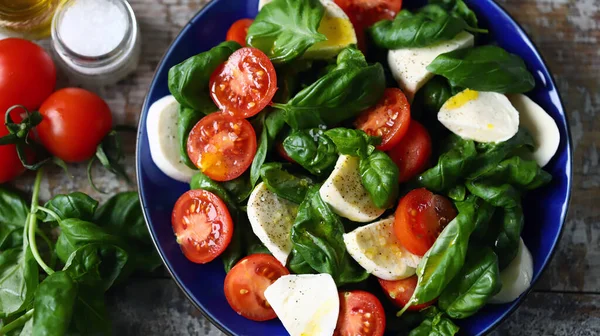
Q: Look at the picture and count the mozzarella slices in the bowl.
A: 10